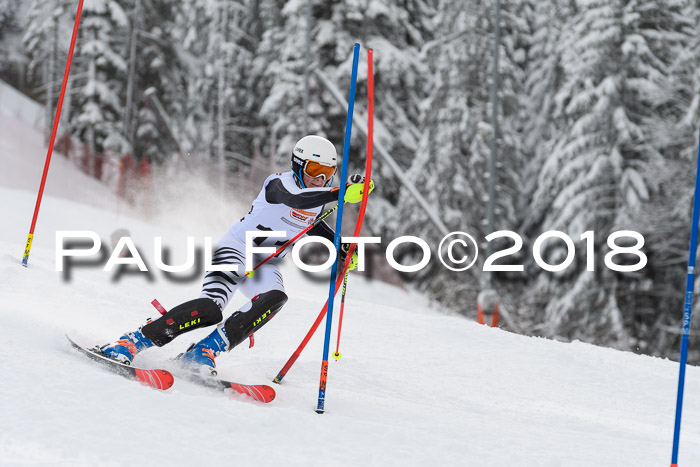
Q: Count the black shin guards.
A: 2